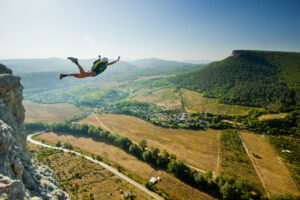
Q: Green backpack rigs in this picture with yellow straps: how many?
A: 1